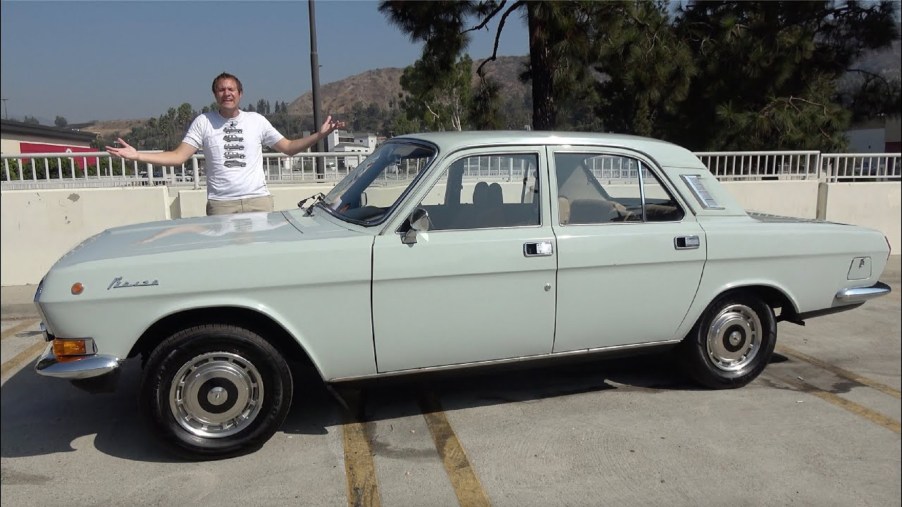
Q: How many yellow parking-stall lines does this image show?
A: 6